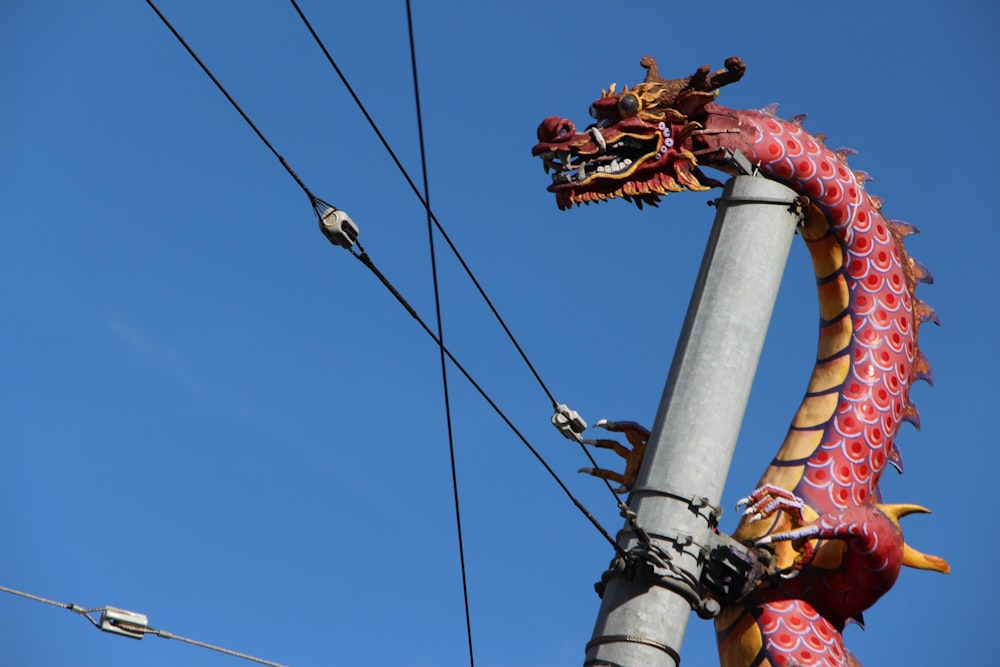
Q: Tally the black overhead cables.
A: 3